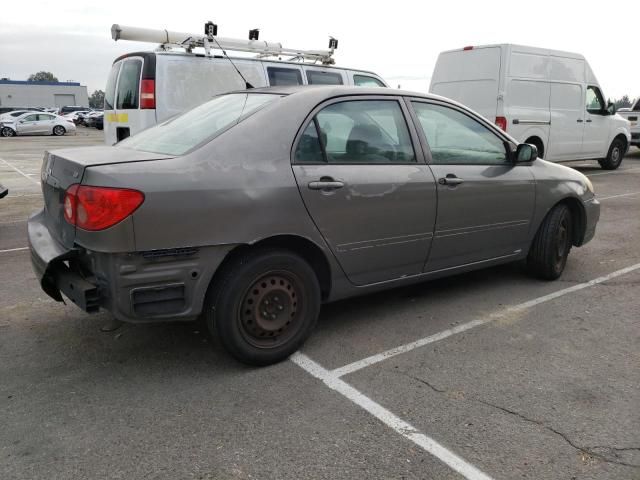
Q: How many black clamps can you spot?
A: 3